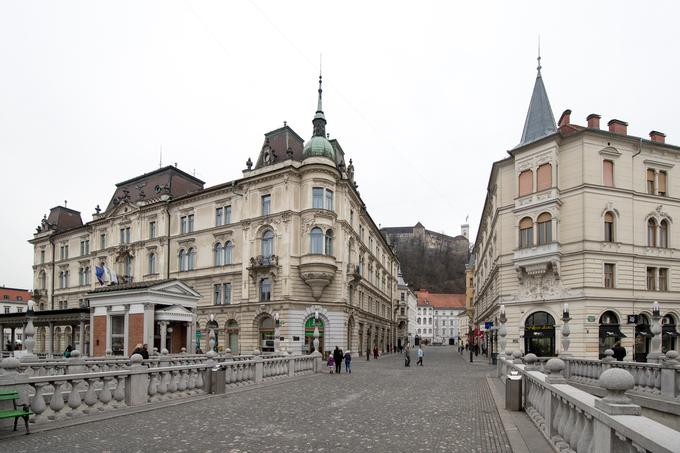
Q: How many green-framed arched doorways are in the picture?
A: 1